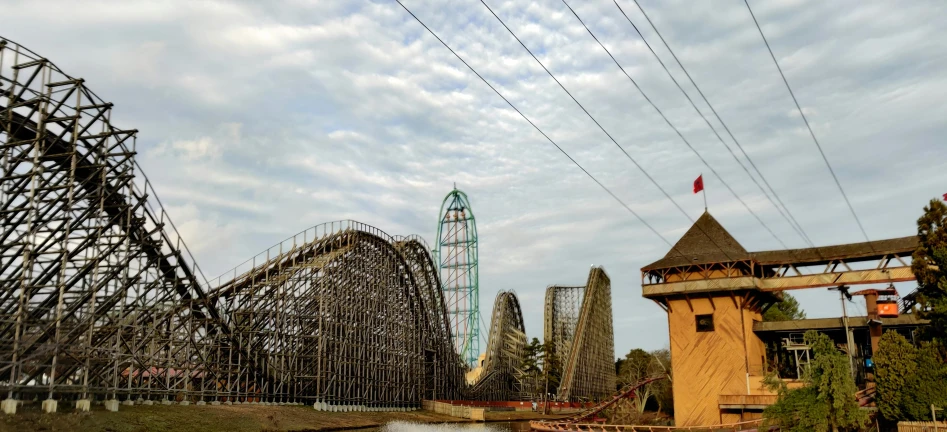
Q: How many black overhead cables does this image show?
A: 6